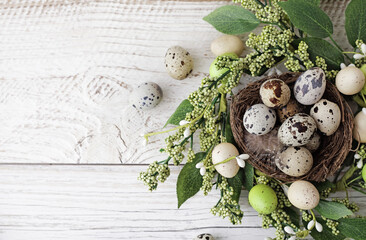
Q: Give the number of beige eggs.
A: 5